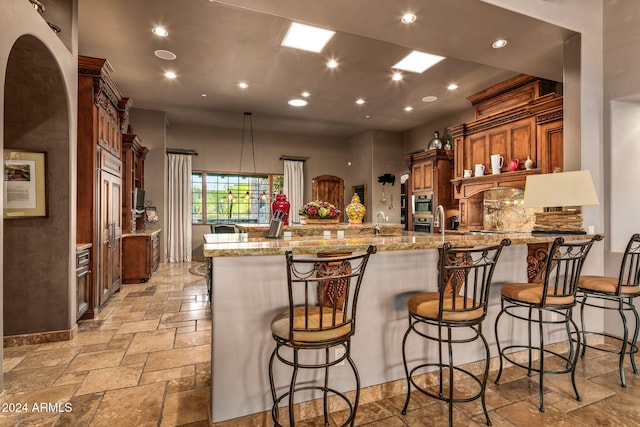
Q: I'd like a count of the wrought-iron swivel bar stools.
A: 4